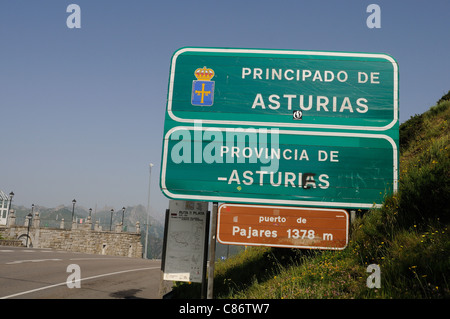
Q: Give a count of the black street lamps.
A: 7